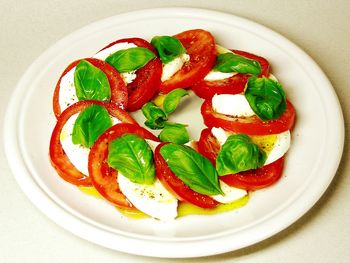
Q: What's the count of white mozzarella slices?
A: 9